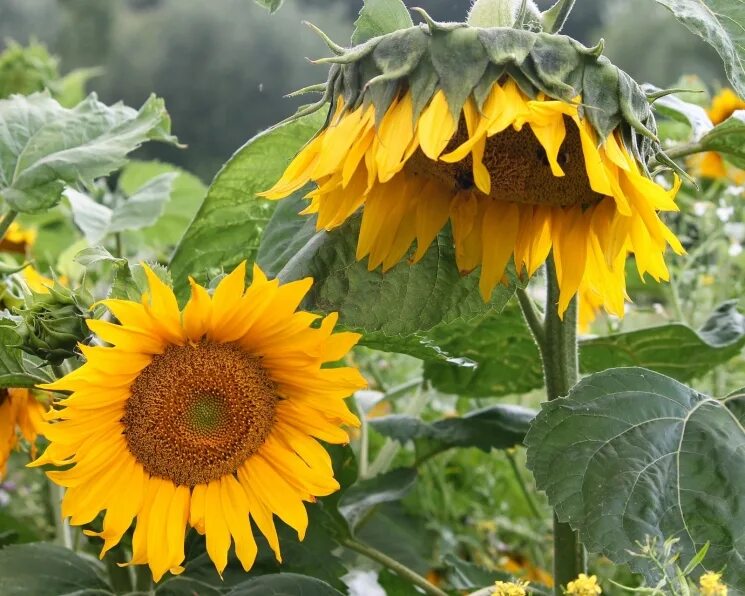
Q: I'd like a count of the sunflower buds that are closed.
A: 1